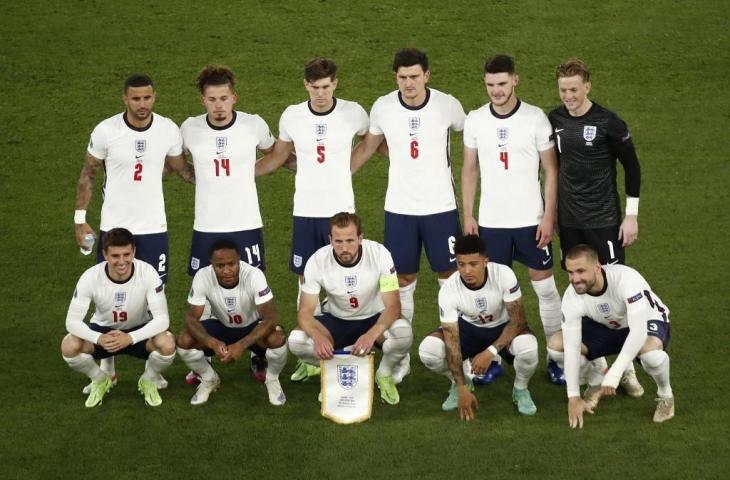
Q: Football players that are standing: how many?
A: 6